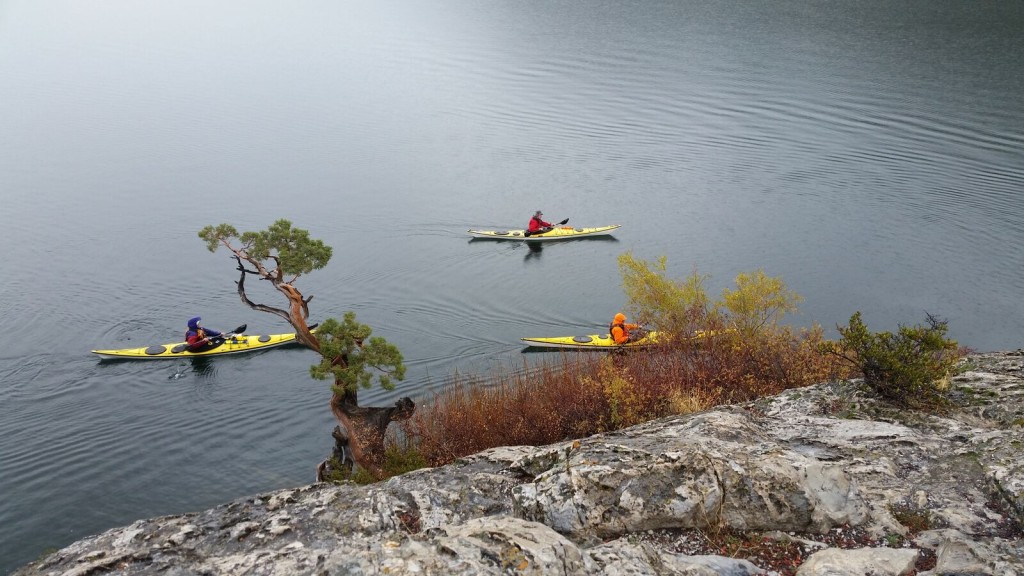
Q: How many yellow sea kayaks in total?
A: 3